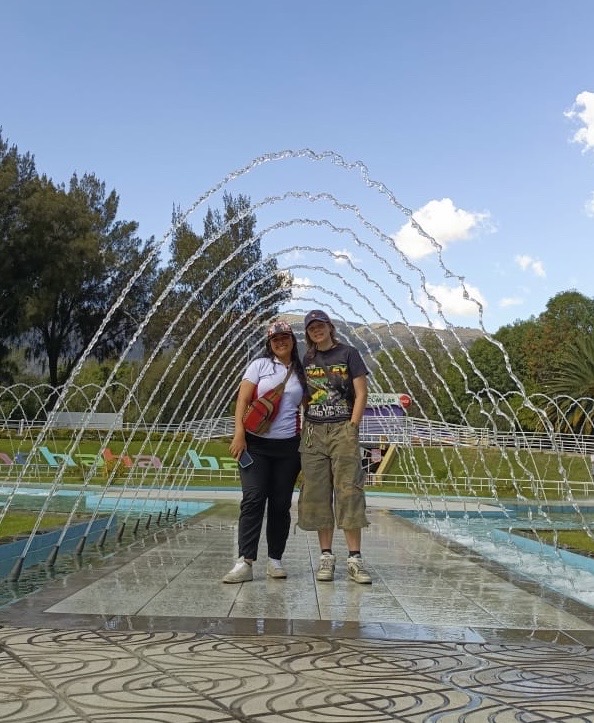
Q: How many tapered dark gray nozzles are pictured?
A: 10